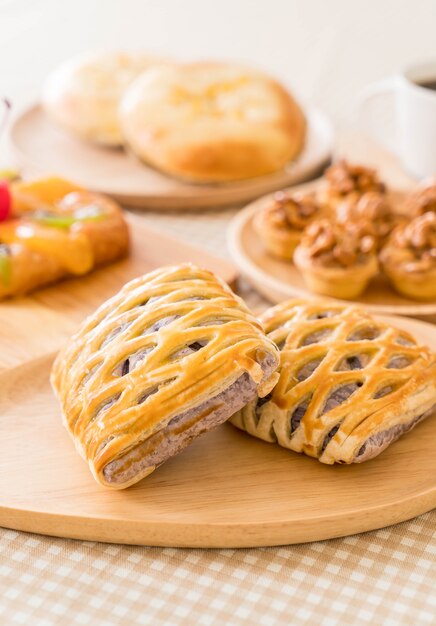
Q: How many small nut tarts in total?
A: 6